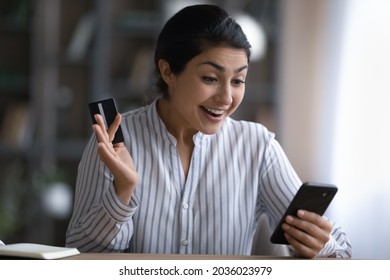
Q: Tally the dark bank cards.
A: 1